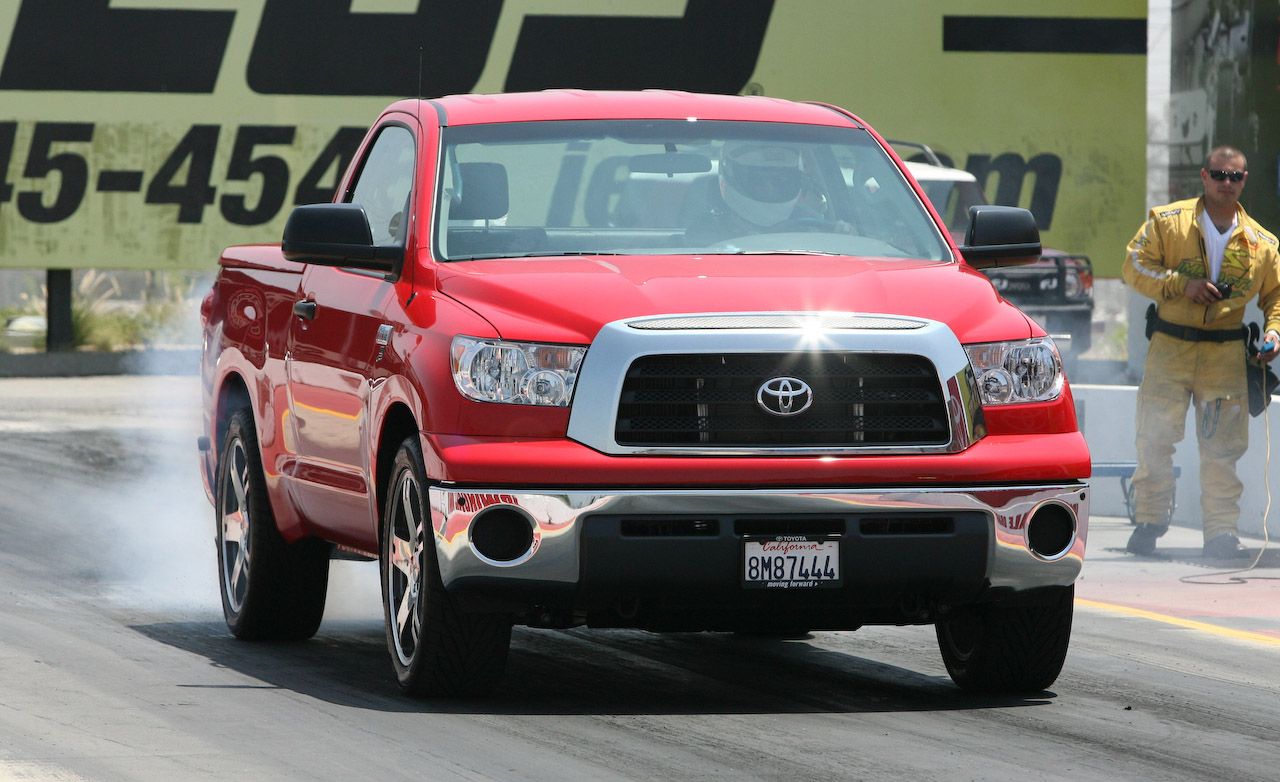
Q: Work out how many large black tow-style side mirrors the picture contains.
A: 2